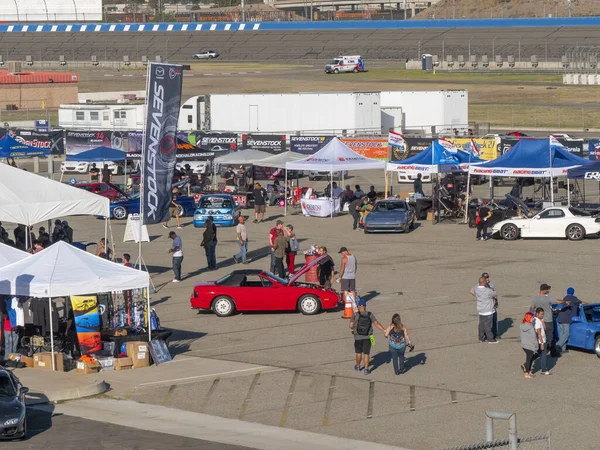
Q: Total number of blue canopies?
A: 5